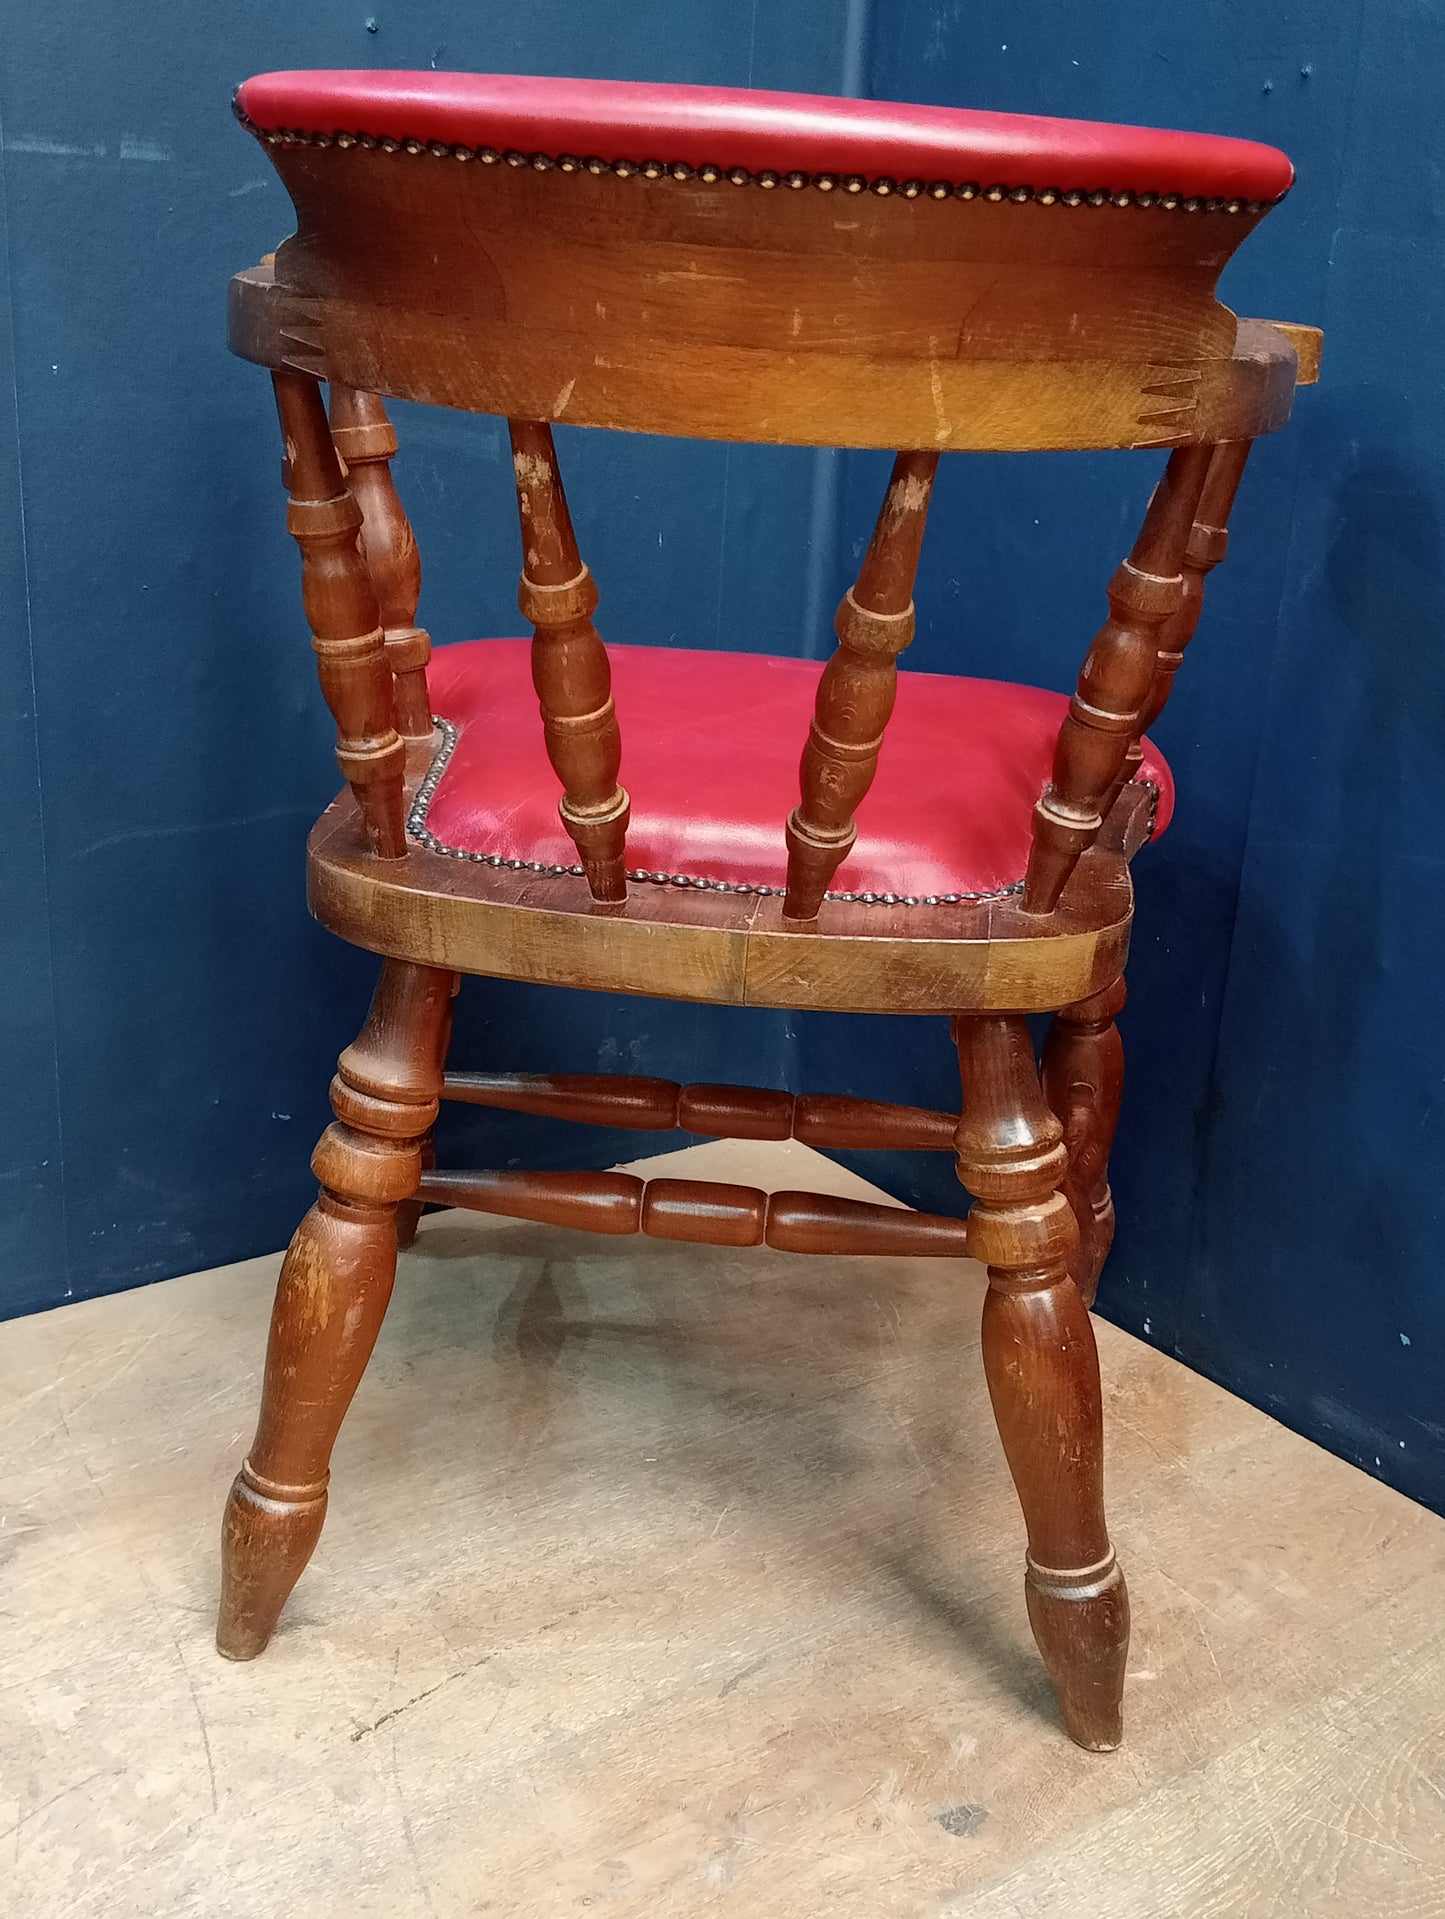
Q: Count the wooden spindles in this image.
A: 6